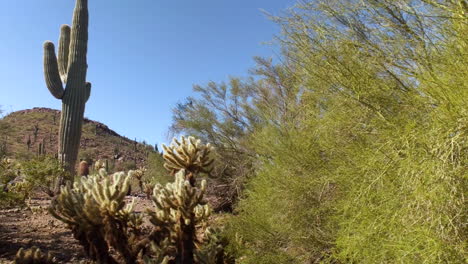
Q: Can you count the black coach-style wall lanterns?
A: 0